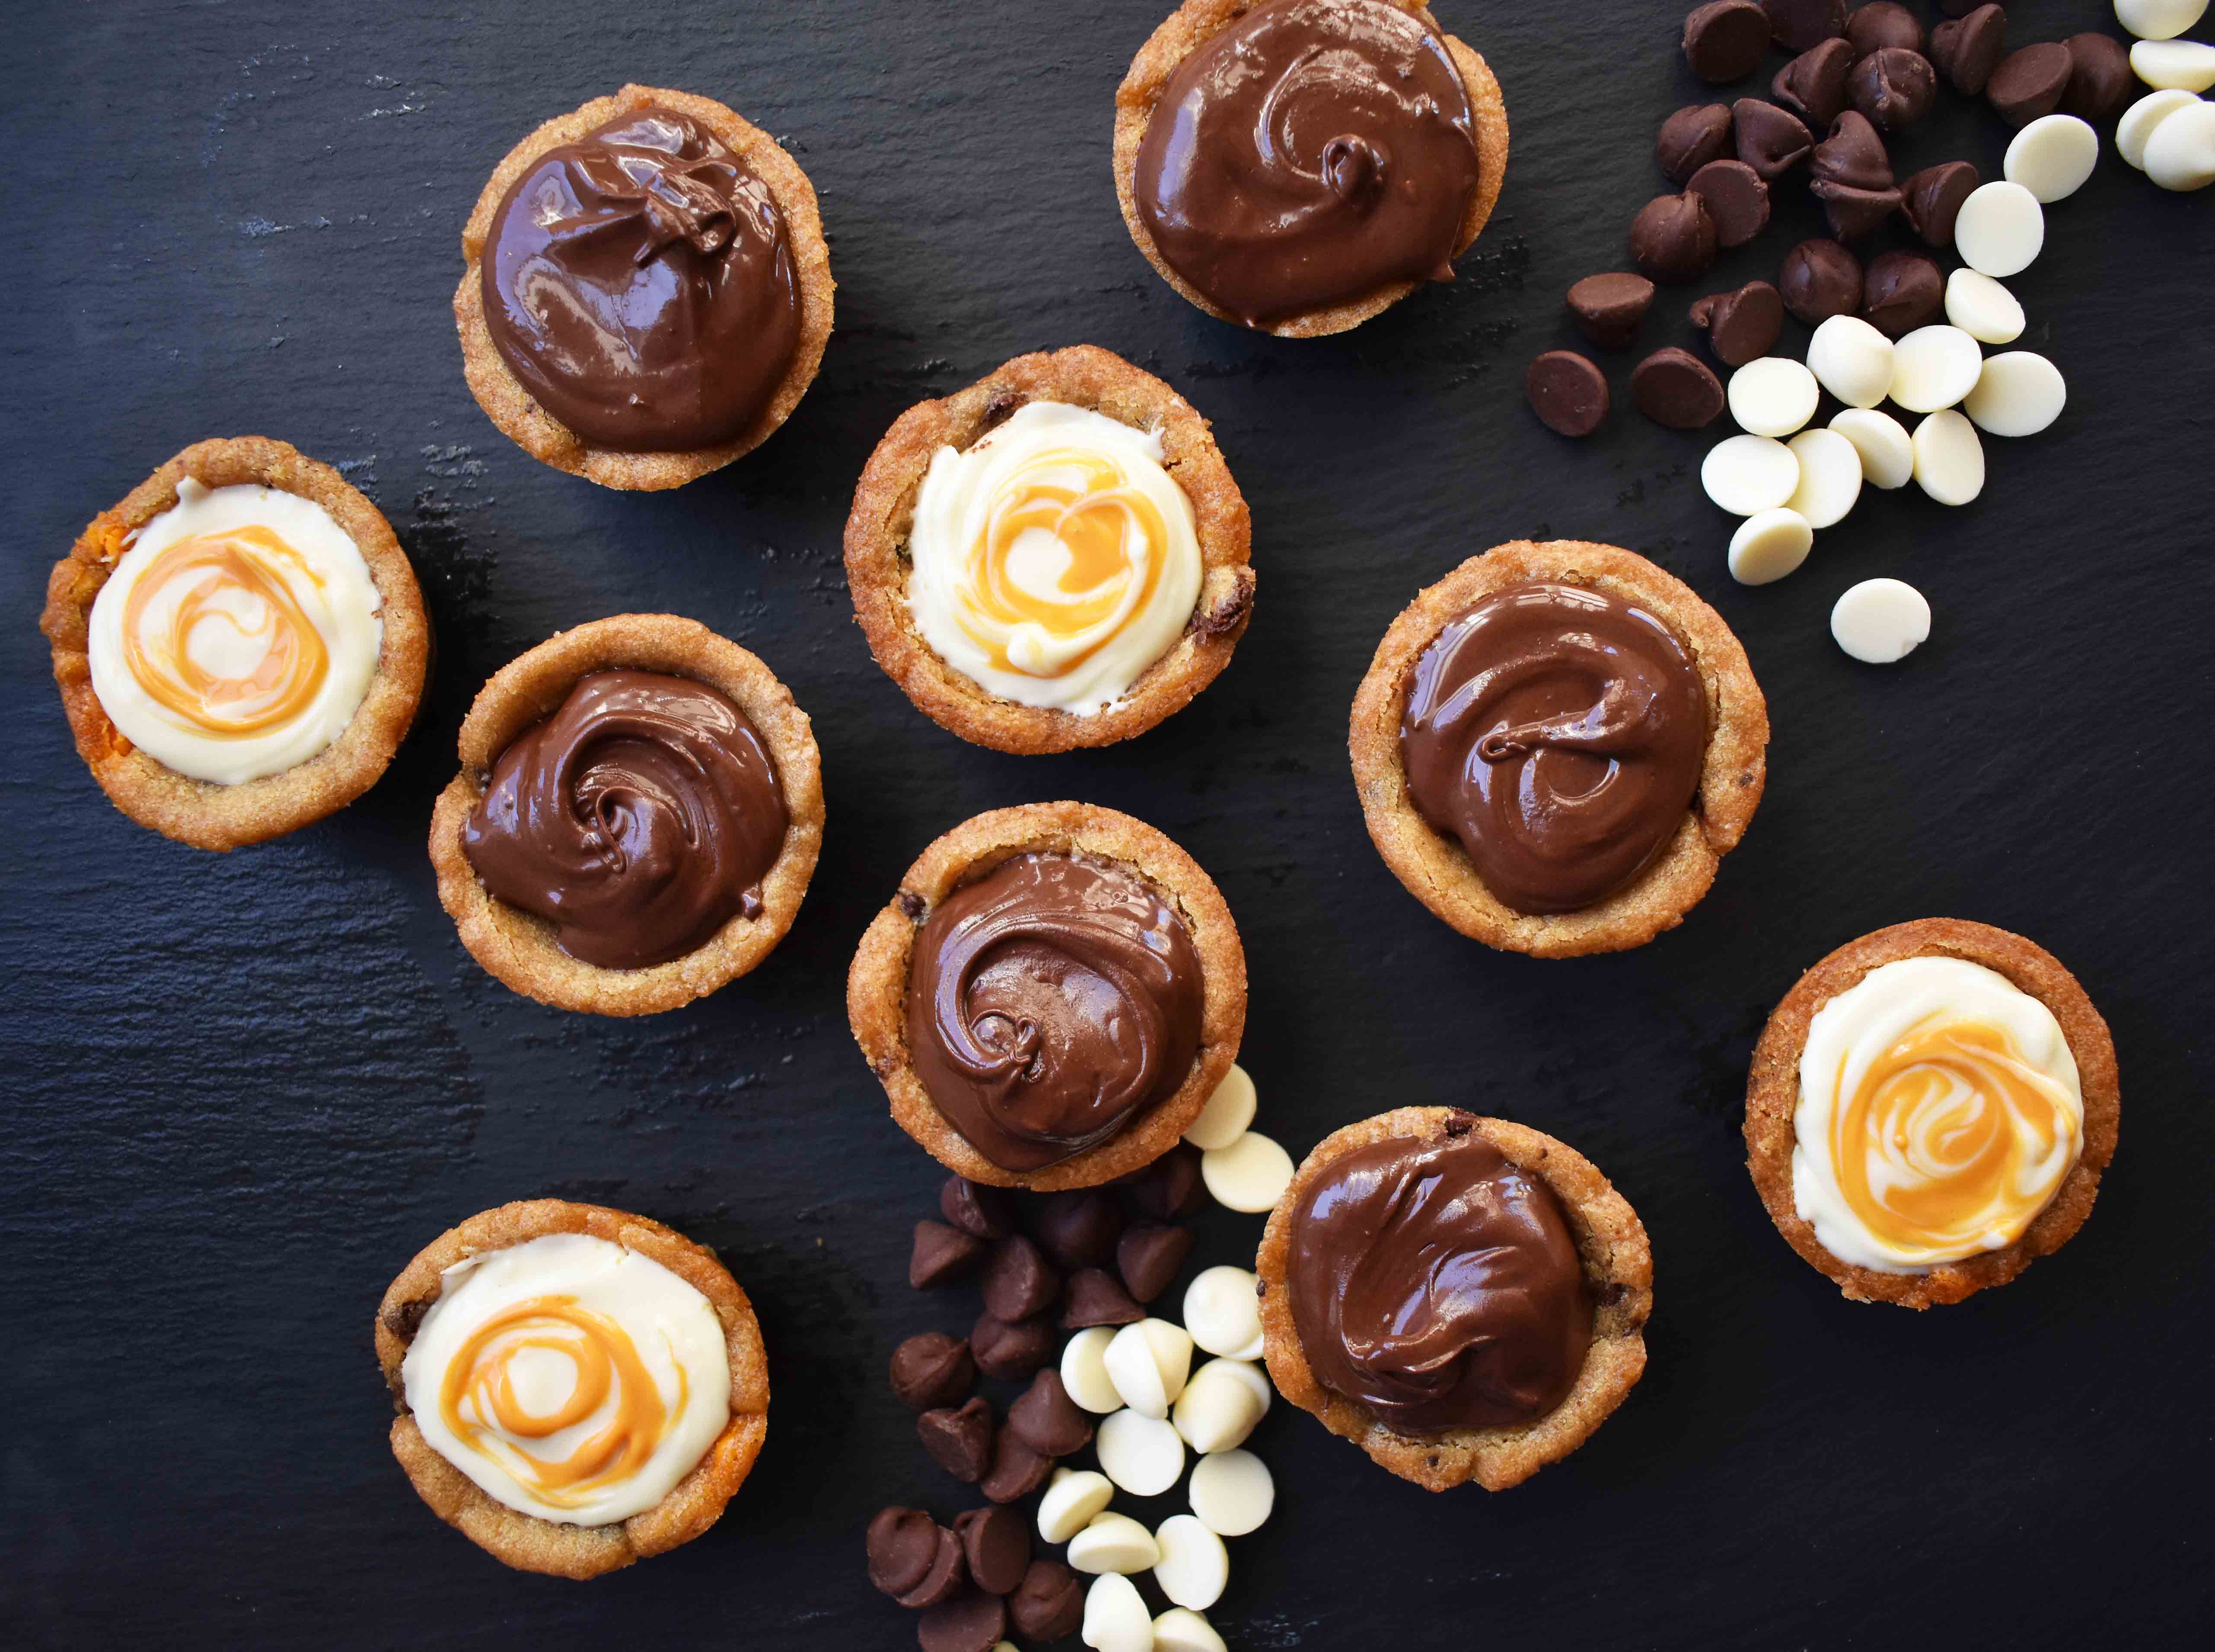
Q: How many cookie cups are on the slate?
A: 10